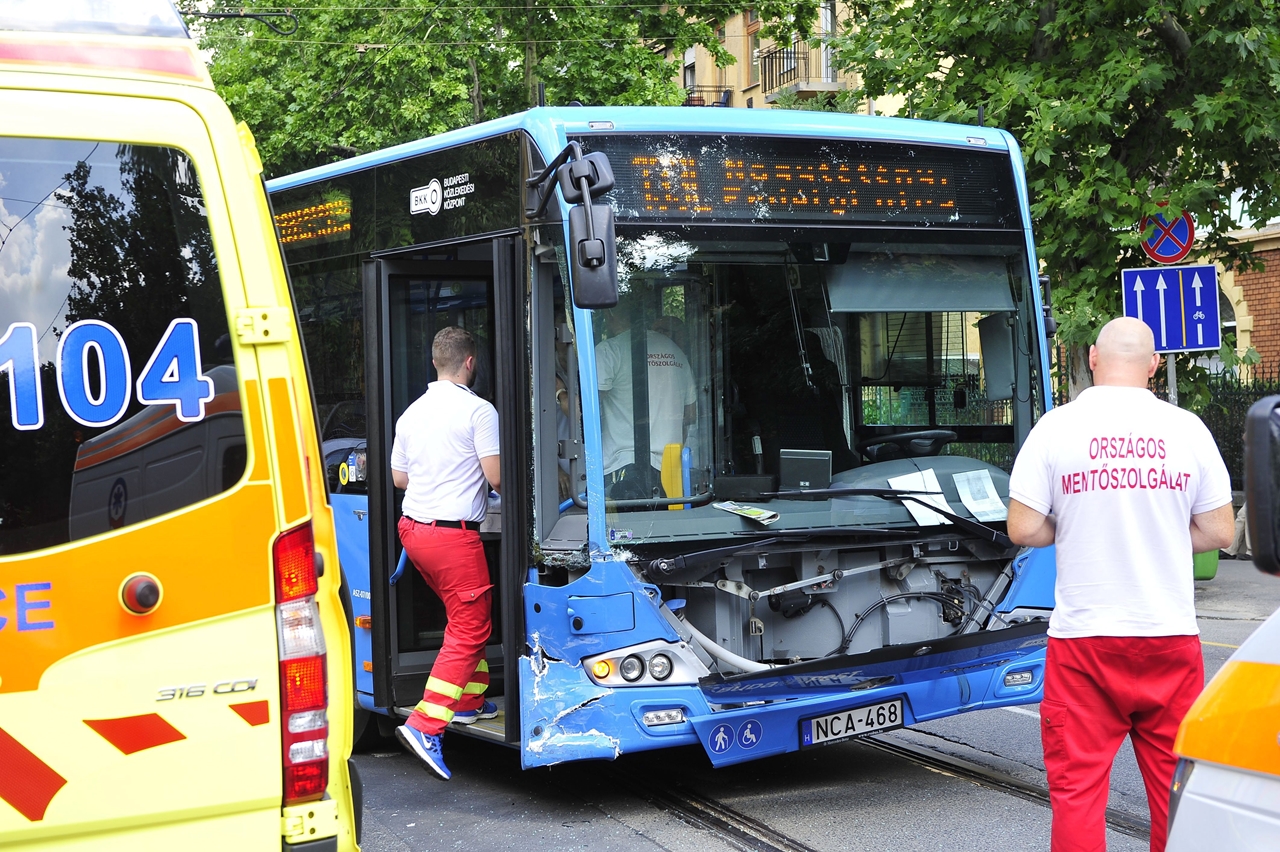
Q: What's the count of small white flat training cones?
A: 0